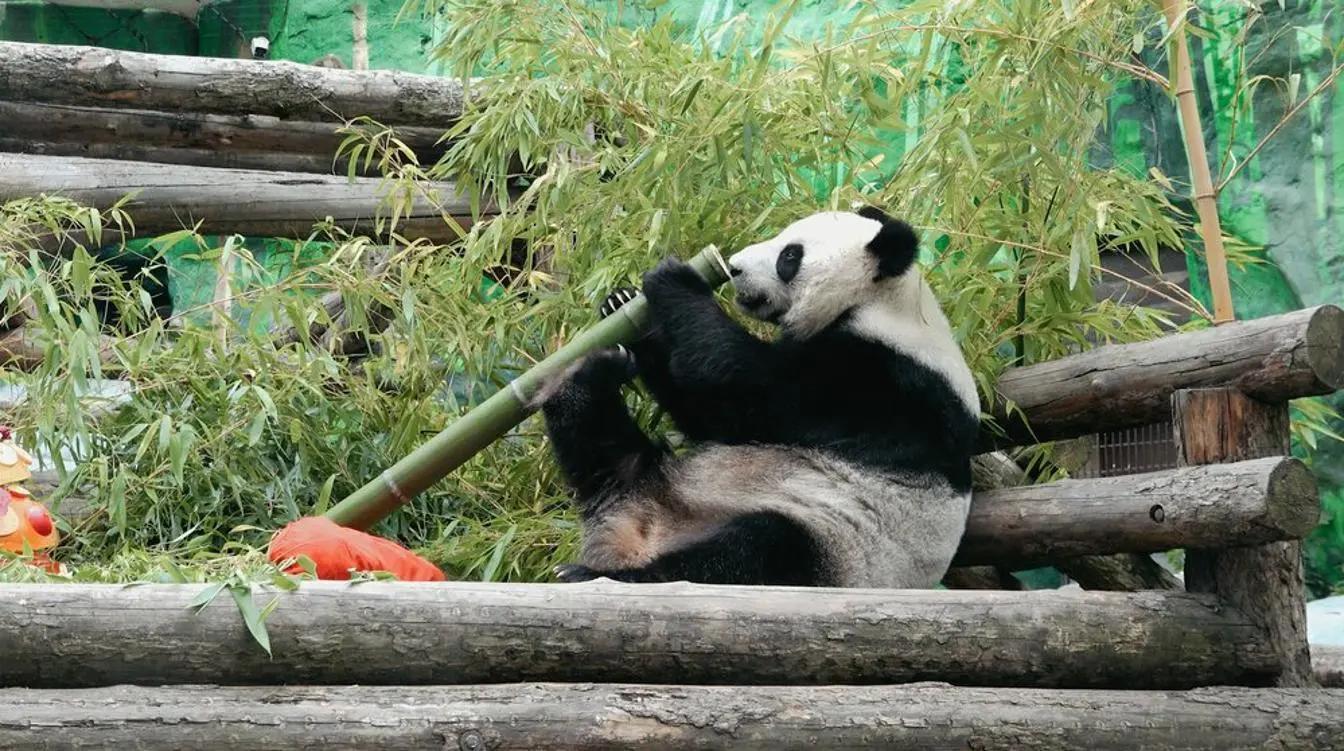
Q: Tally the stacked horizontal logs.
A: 7